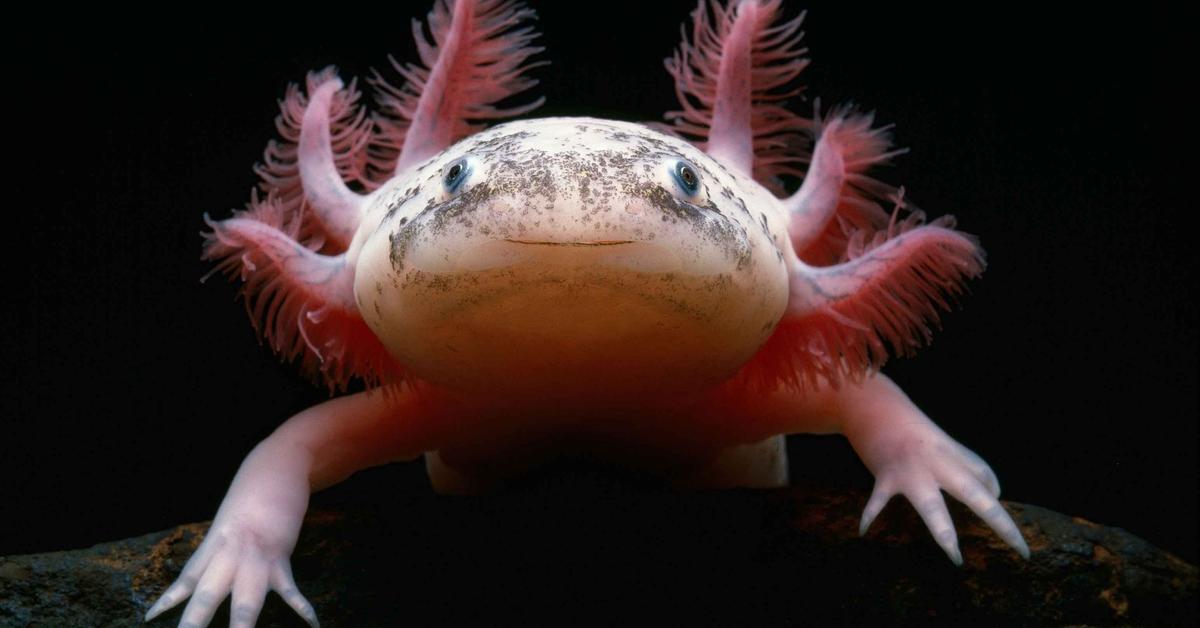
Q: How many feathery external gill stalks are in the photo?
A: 6